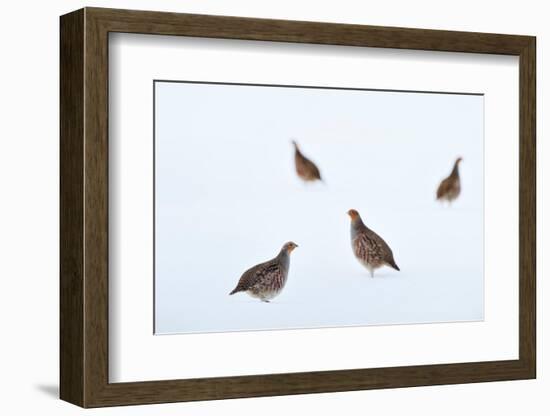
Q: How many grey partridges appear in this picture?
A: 4